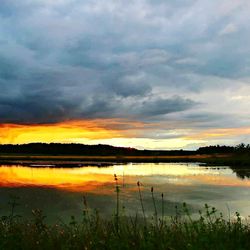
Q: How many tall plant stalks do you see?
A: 4